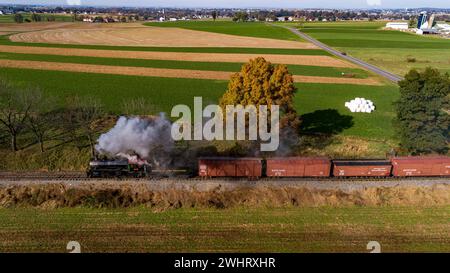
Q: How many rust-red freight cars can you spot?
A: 4